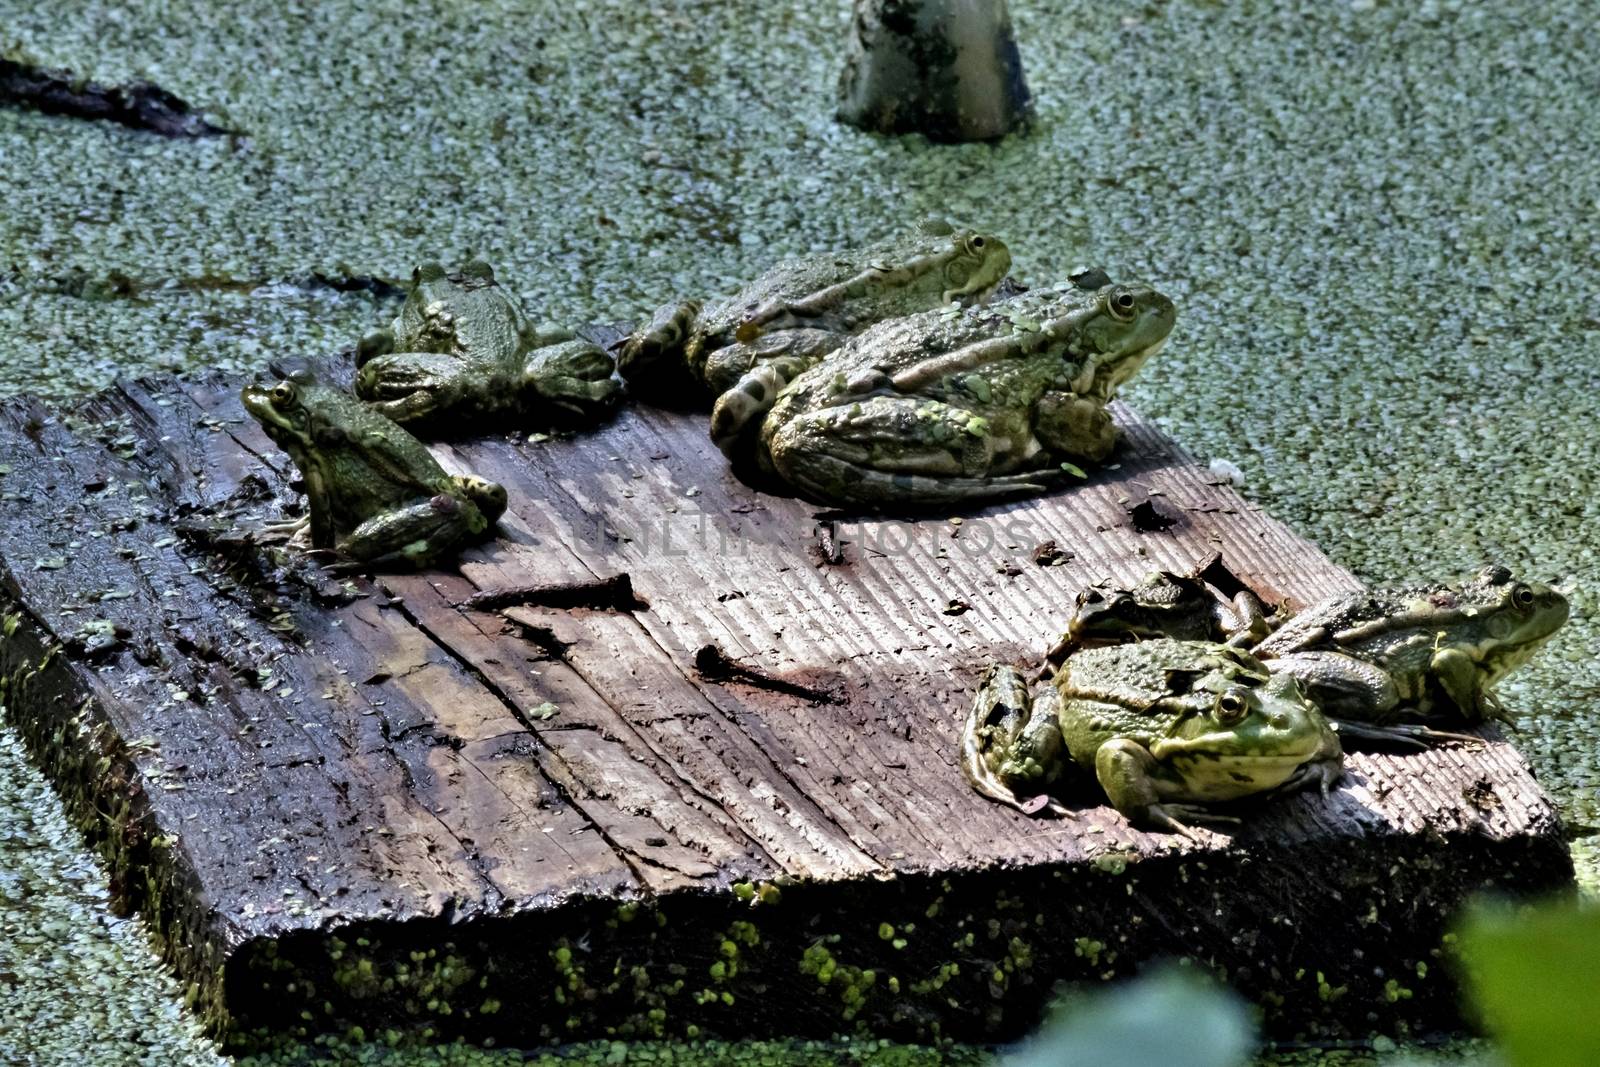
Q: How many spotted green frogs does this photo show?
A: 7